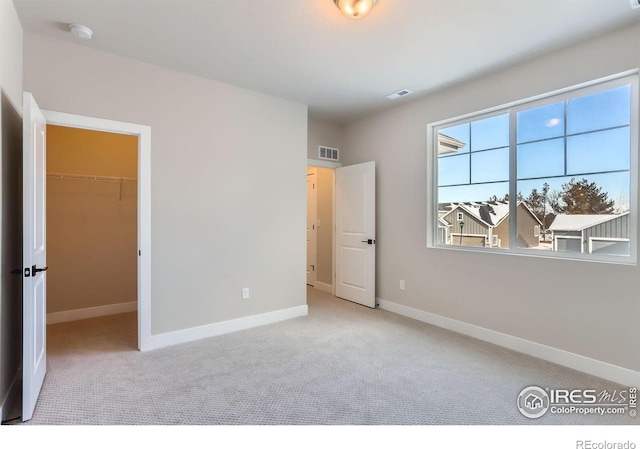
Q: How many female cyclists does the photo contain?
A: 0